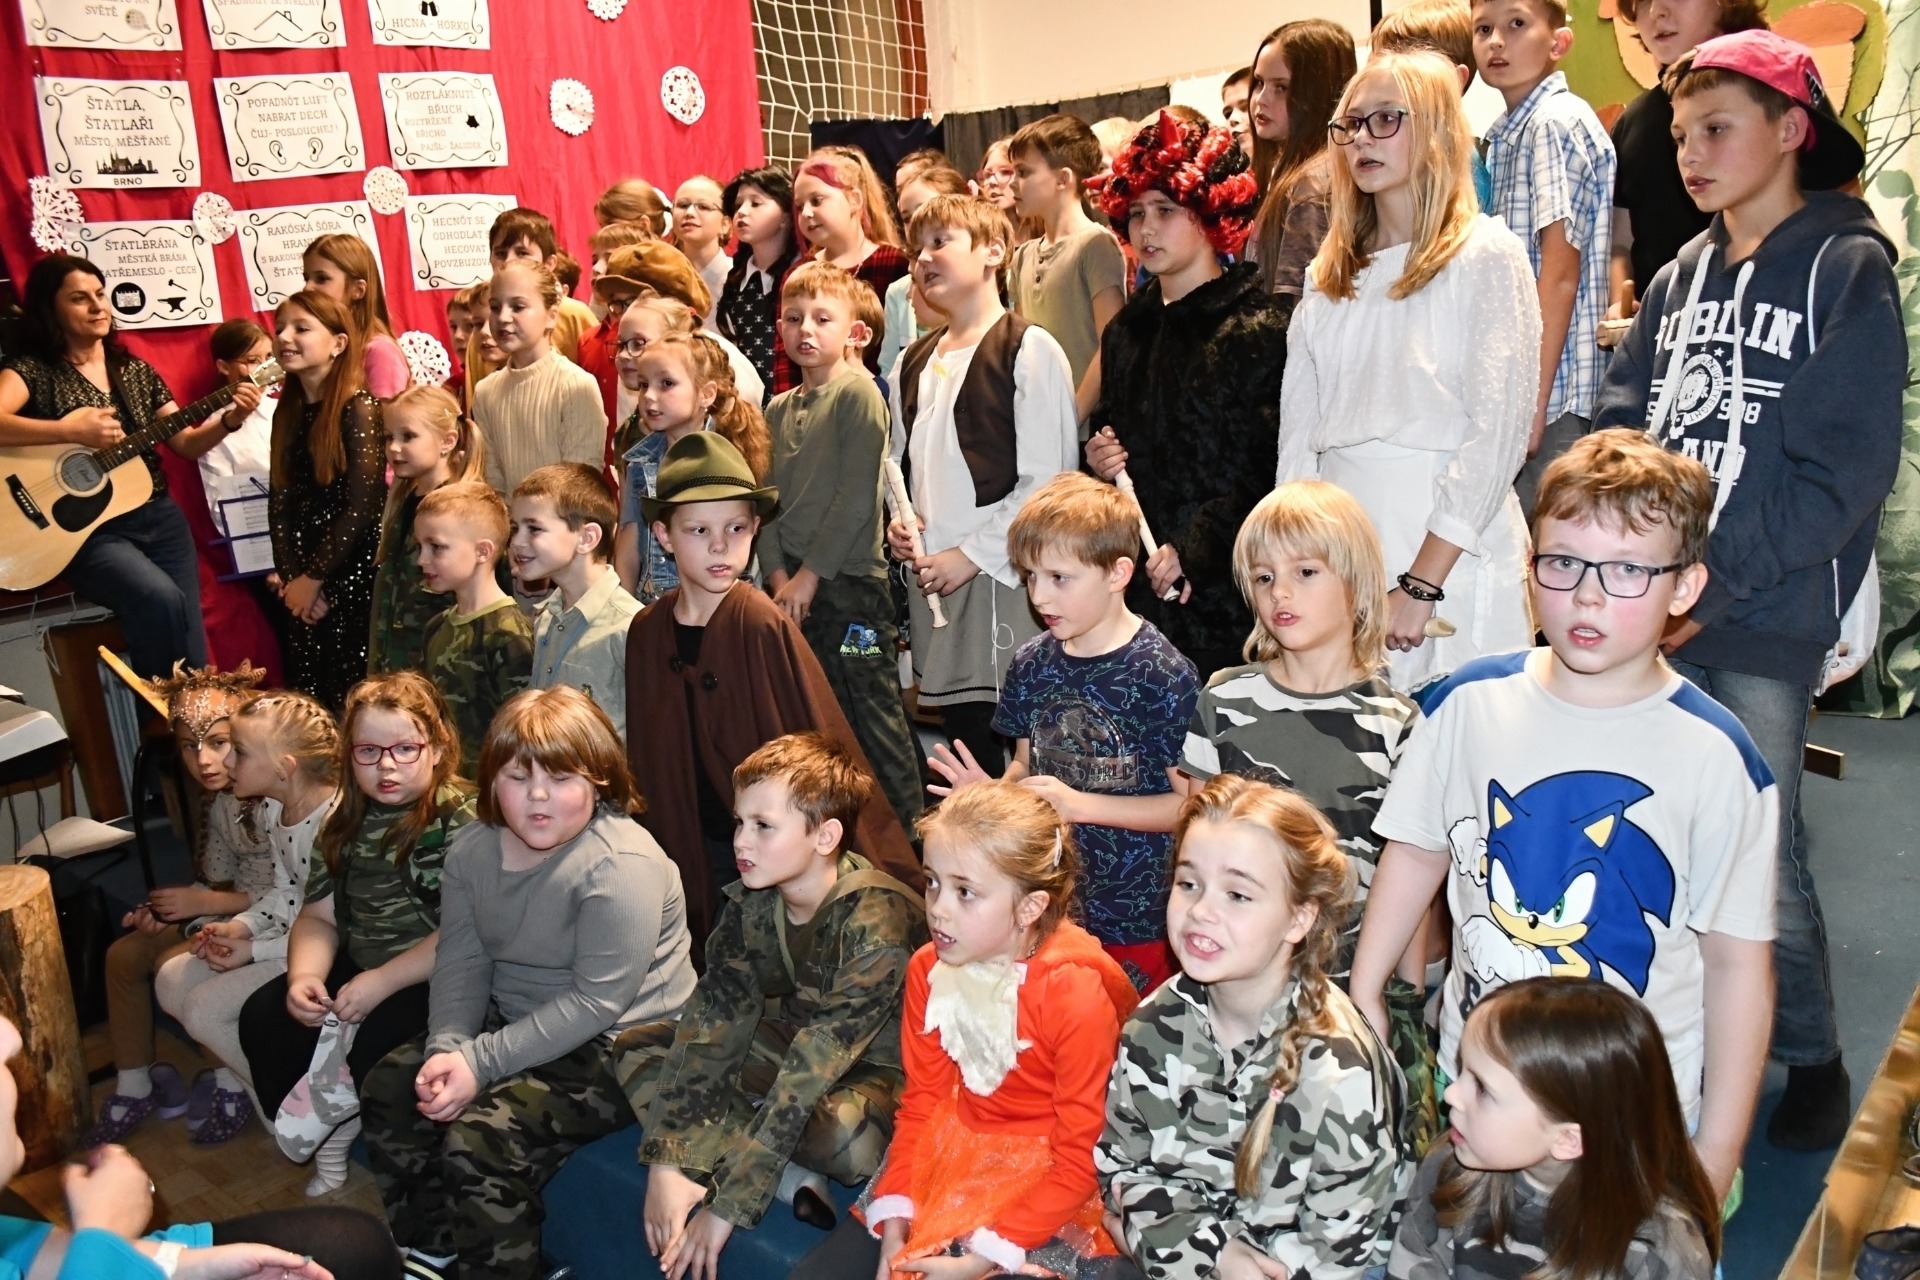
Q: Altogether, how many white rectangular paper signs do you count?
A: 9